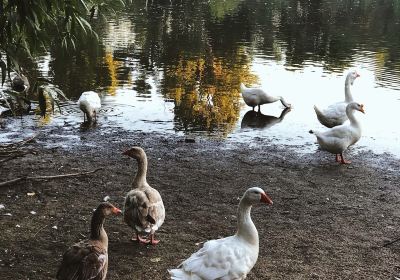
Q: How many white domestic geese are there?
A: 5